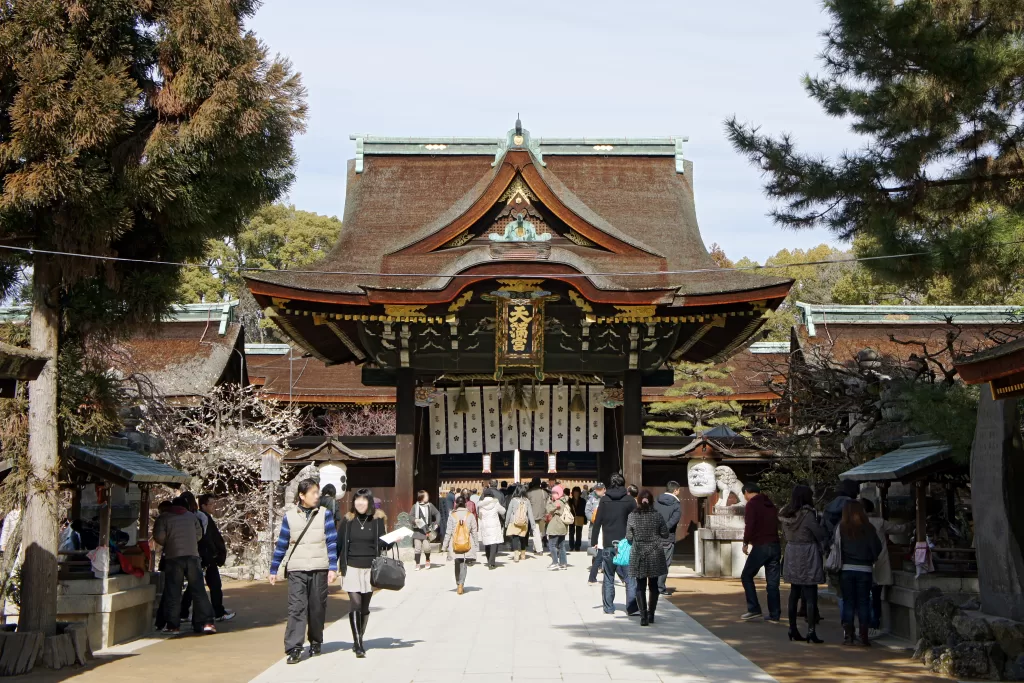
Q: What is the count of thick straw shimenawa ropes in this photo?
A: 1